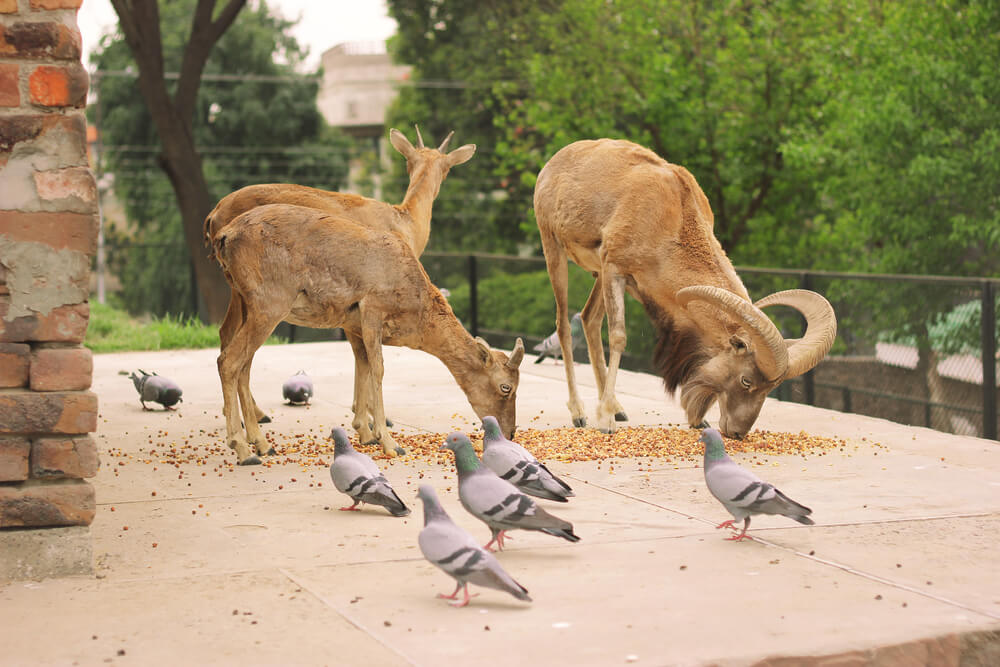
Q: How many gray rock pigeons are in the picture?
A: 8